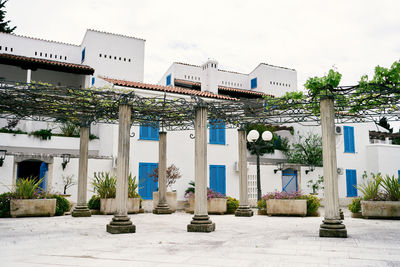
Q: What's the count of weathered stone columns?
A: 6